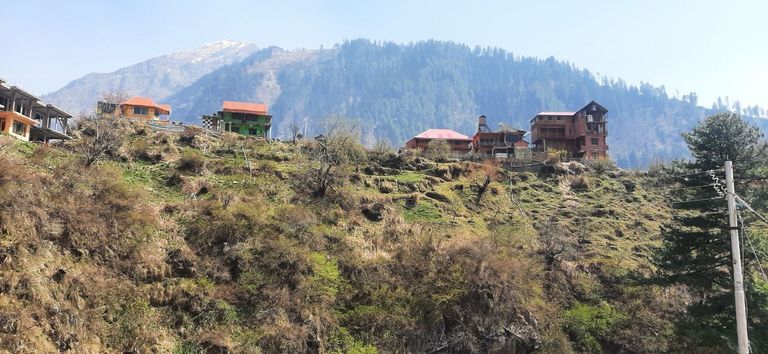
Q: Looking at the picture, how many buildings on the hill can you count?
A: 6